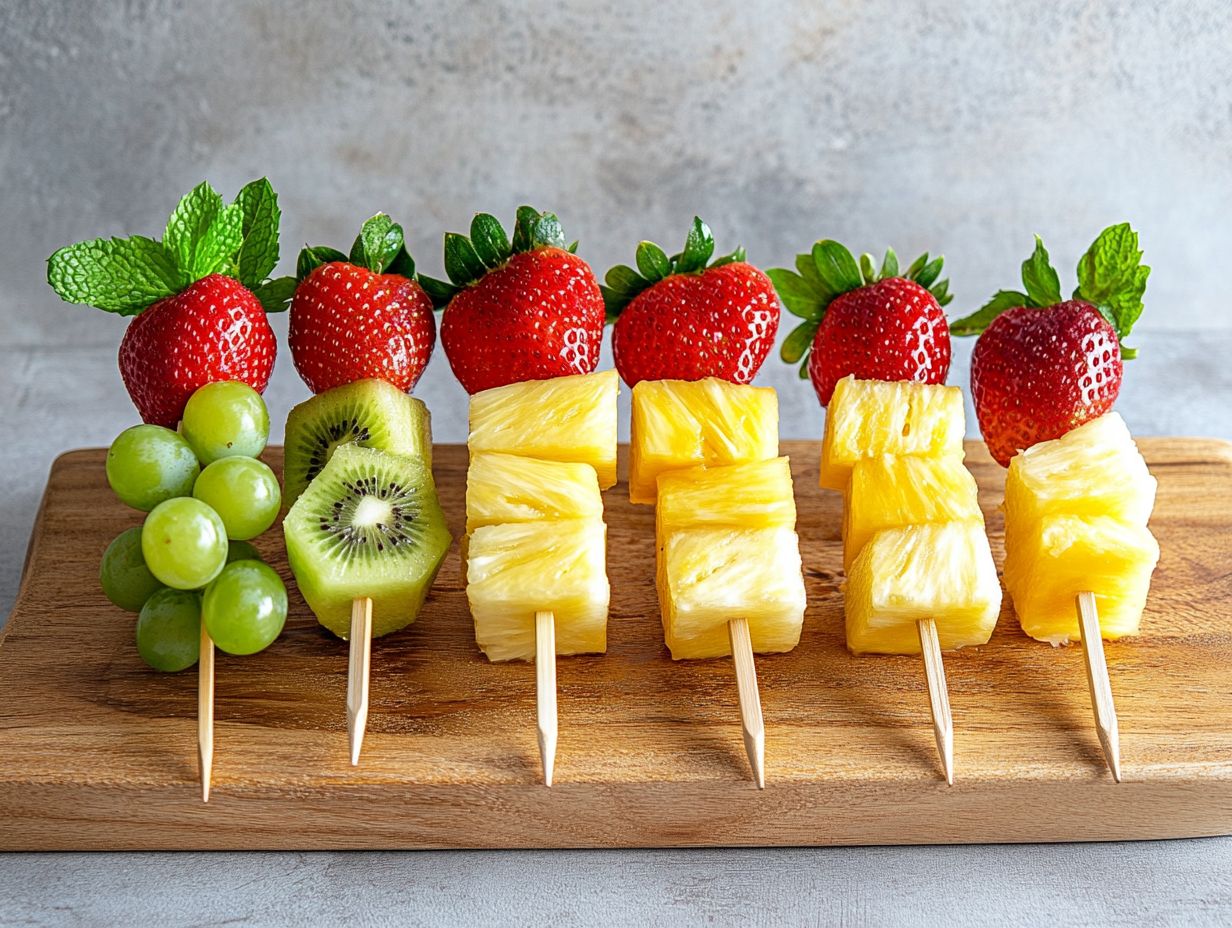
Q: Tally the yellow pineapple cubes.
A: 11